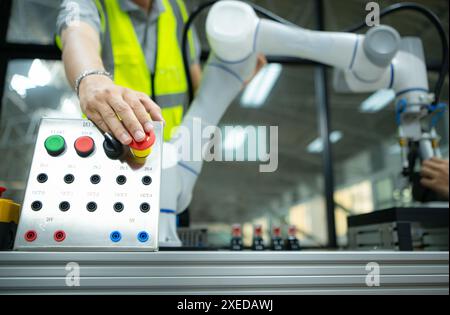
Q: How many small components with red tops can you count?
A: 4